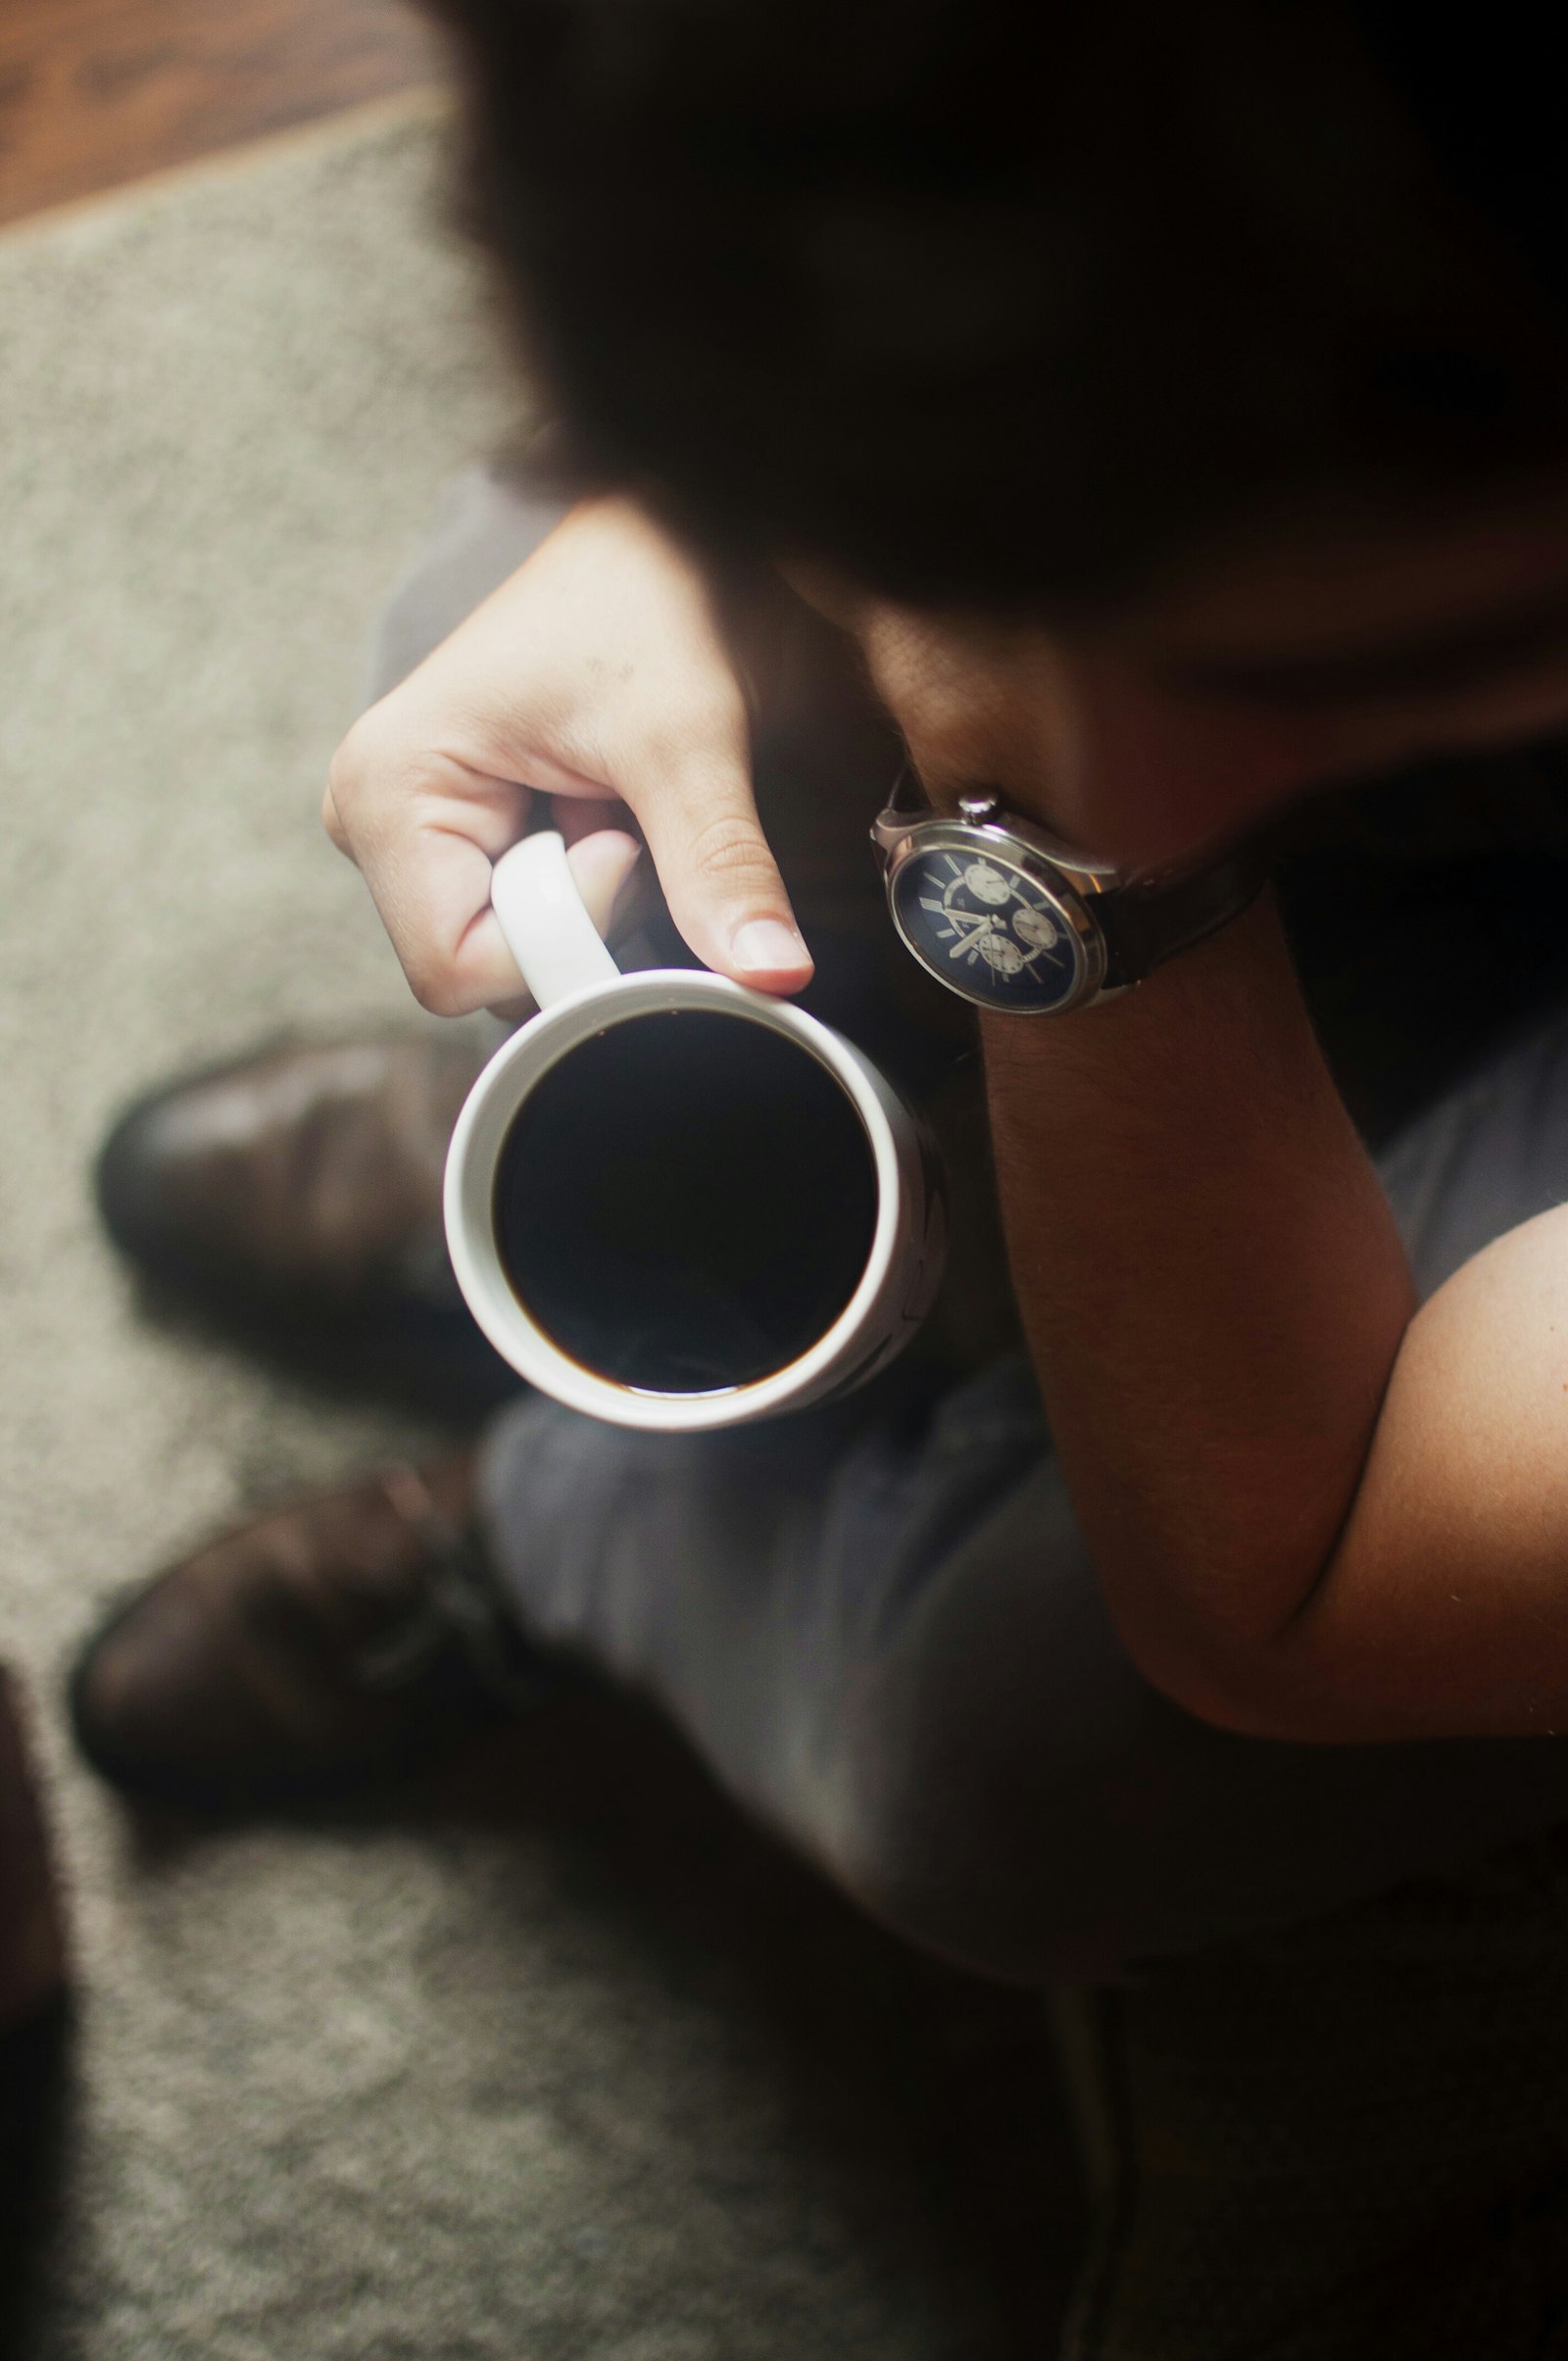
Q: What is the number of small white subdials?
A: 3